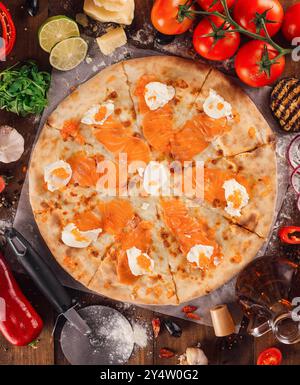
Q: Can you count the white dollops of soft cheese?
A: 9